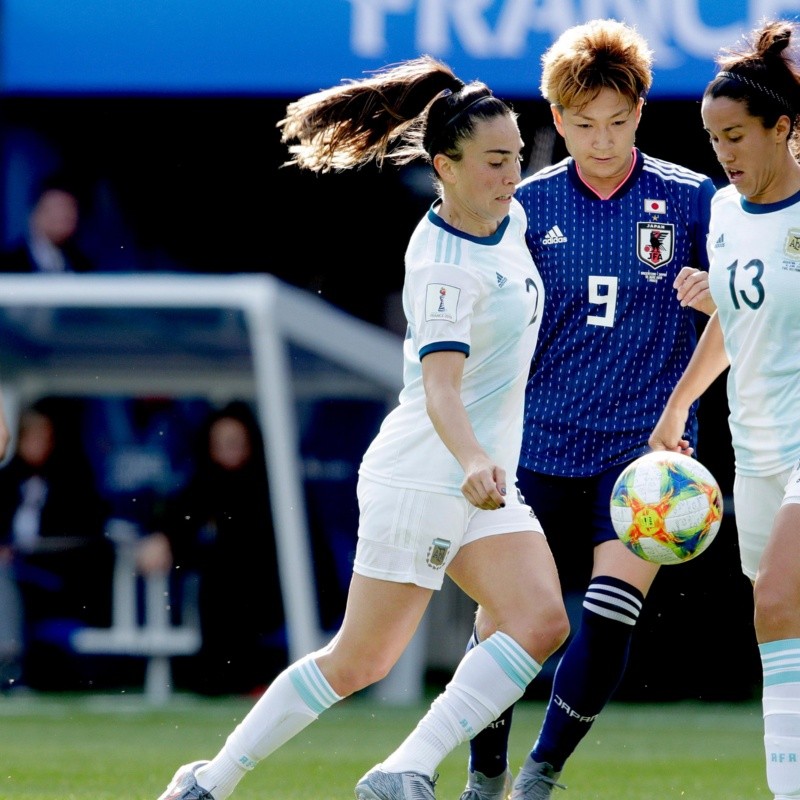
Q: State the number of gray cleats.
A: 4